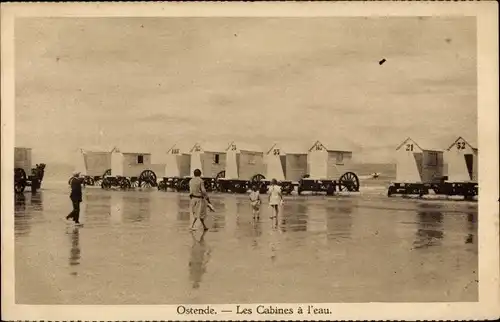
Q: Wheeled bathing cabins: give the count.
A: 10